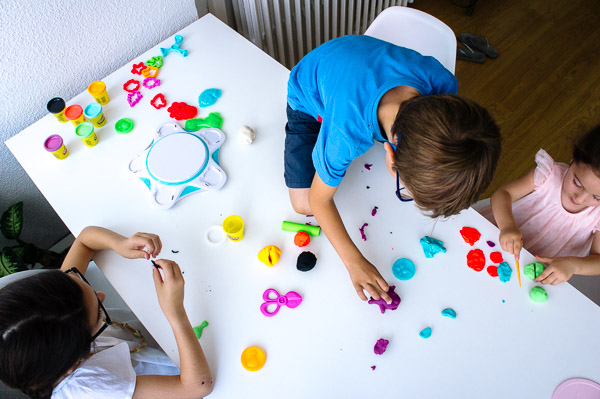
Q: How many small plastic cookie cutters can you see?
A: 7